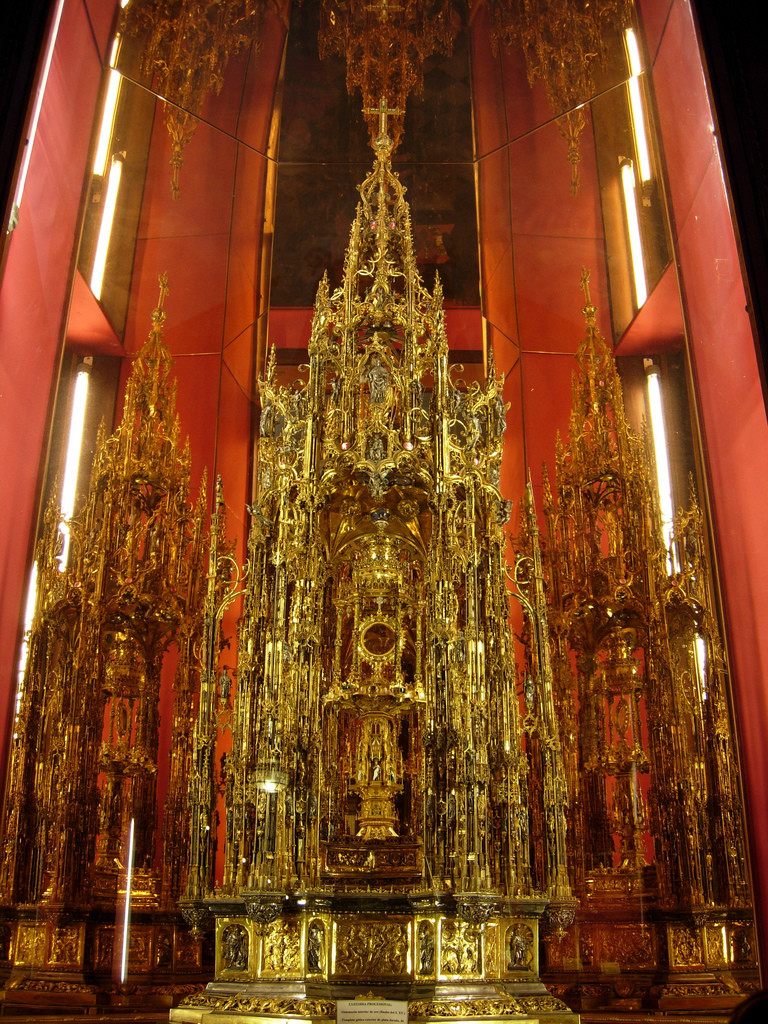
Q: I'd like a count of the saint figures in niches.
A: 4